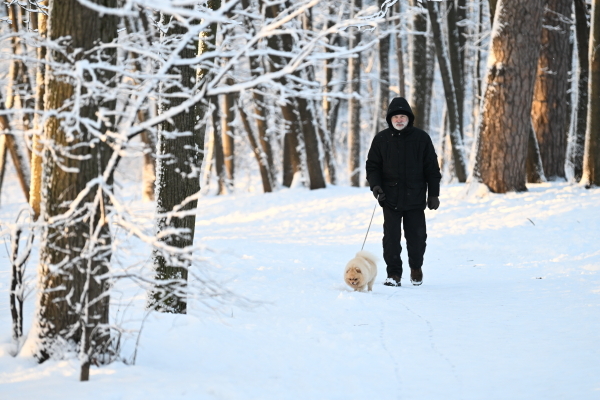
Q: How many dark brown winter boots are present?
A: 2